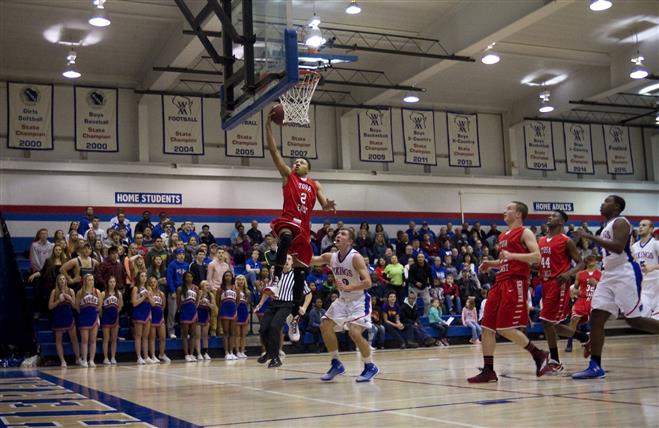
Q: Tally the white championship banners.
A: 11